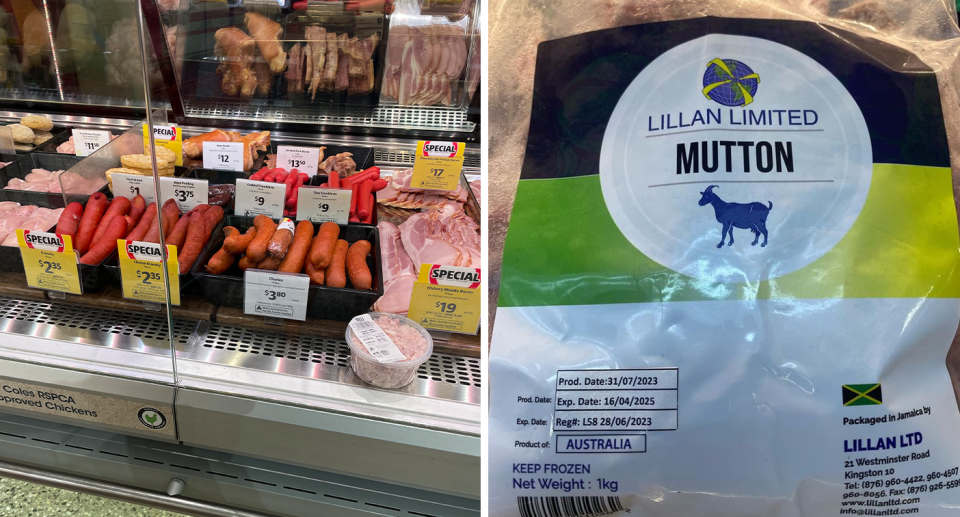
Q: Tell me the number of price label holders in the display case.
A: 13